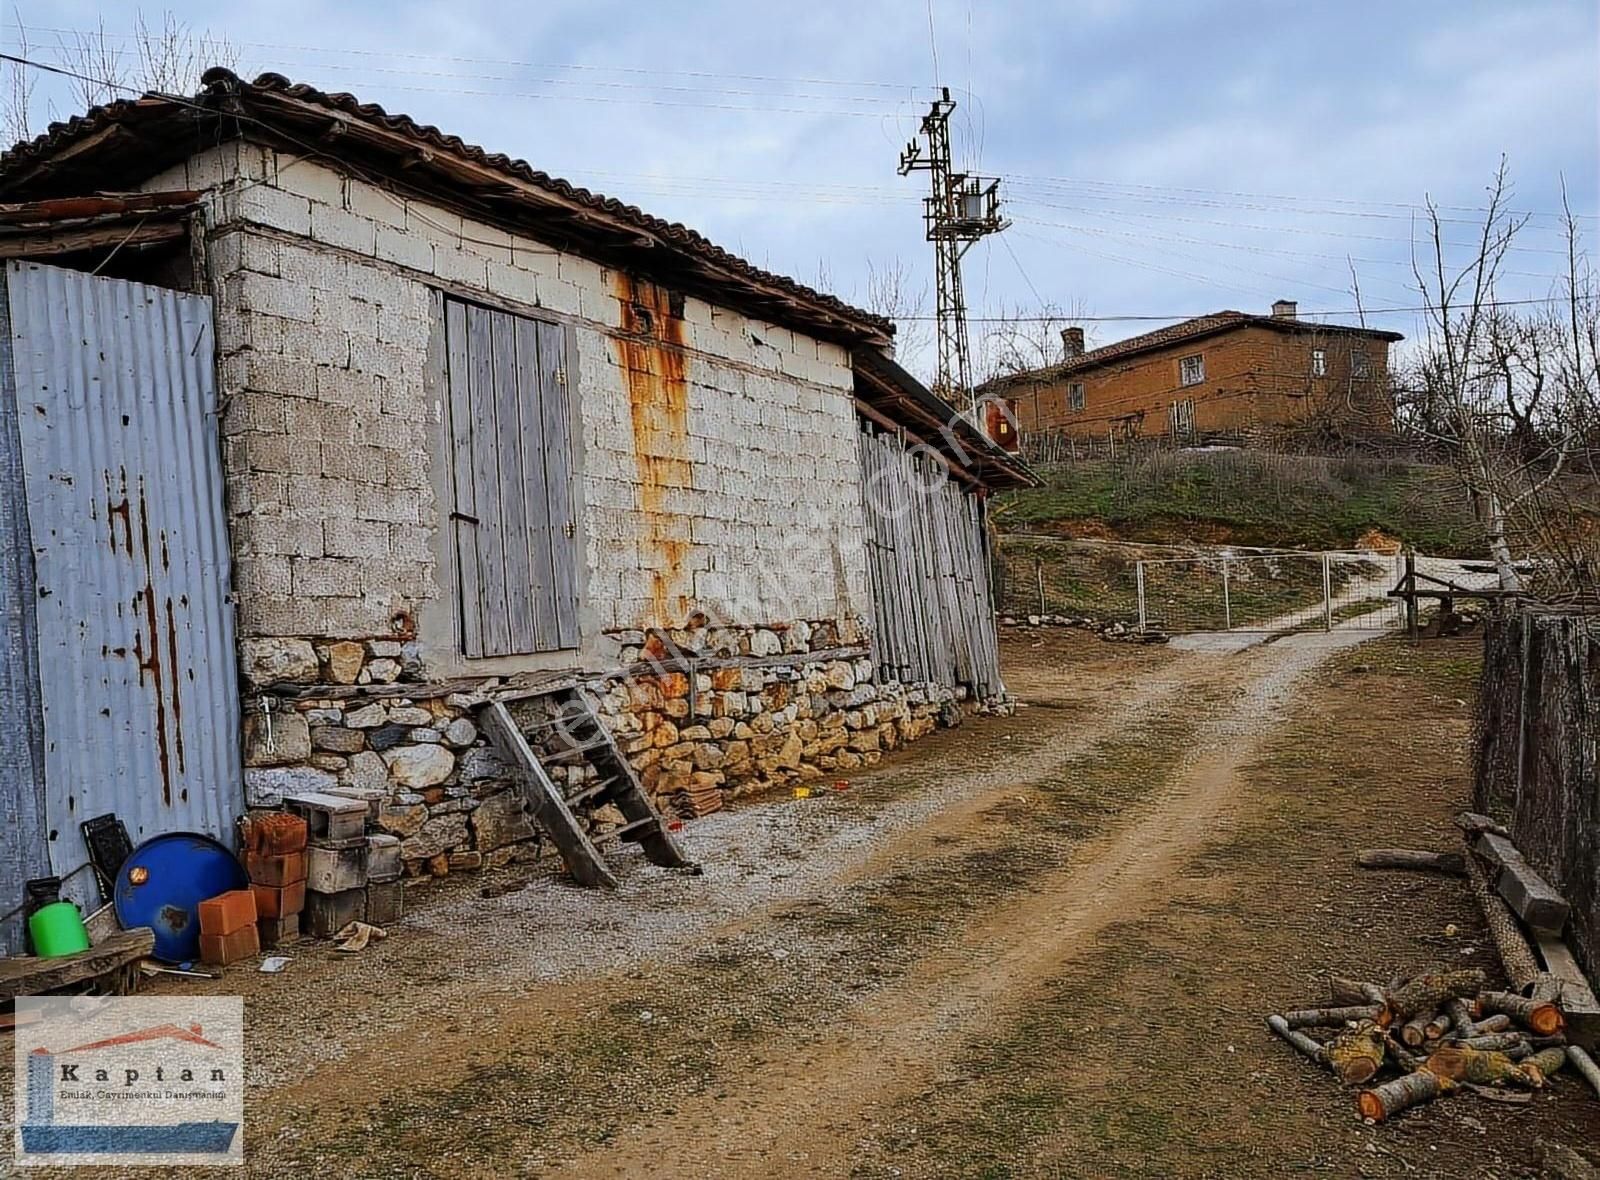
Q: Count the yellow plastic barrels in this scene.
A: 0